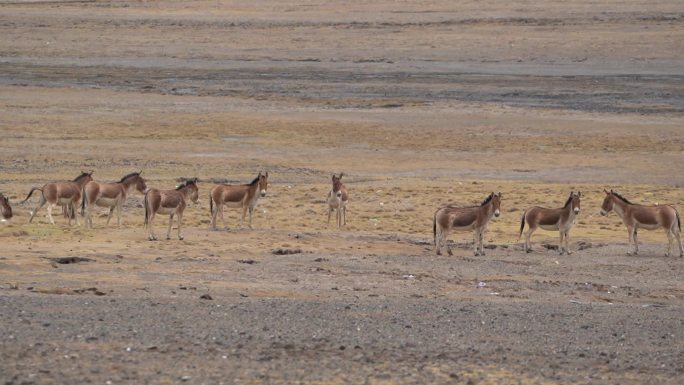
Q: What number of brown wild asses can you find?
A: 9